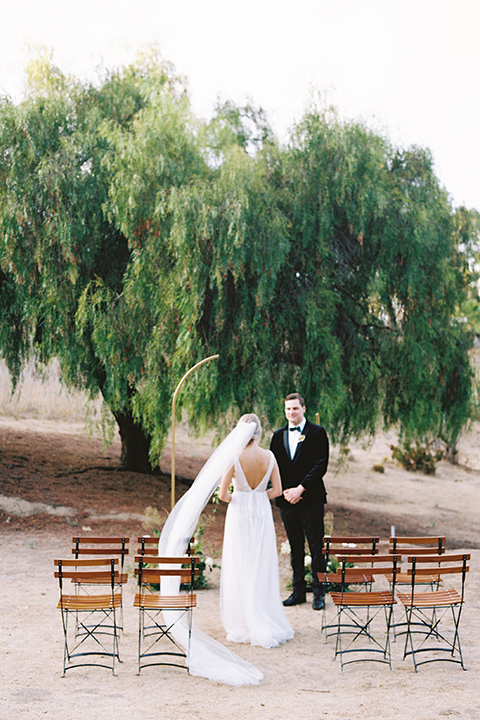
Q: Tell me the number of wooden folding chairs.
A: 8